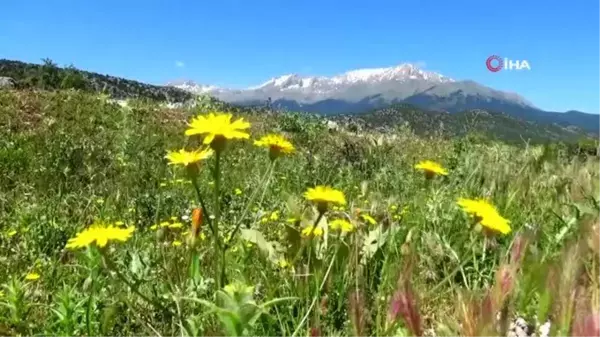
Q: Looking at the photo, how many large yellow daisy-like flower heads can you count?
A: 7